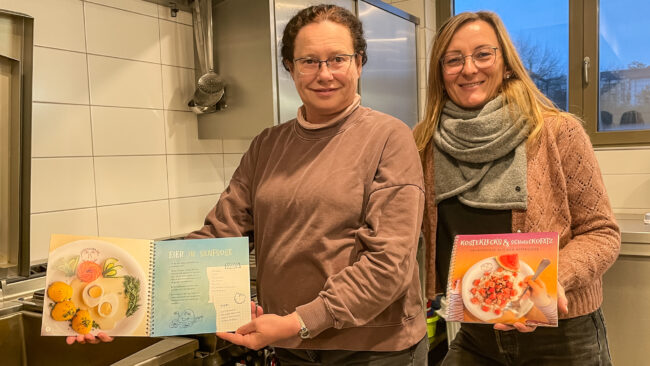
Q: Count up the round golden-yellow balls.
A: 3